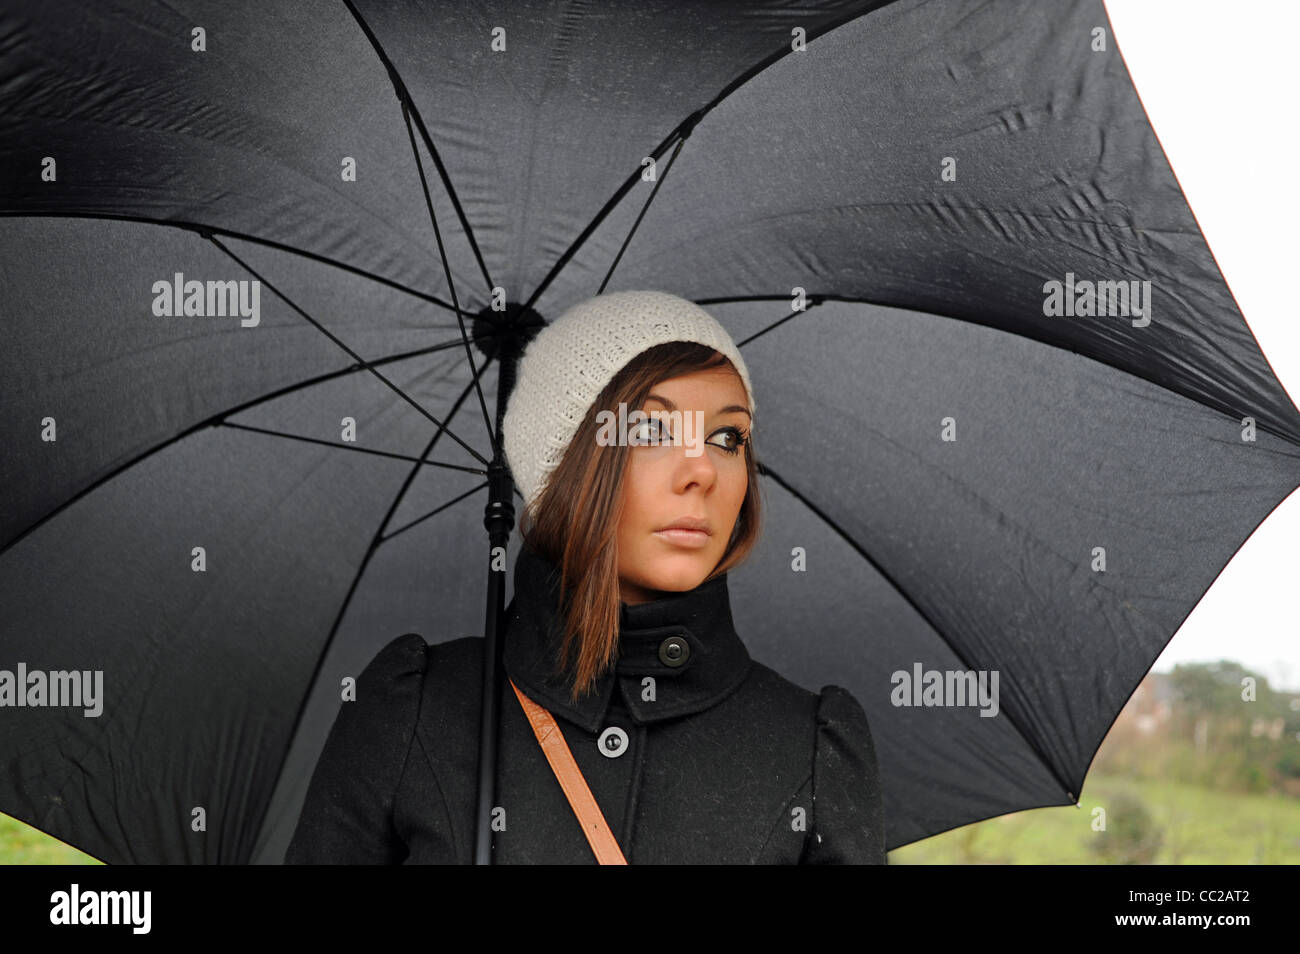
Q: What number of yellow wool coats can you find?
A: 0